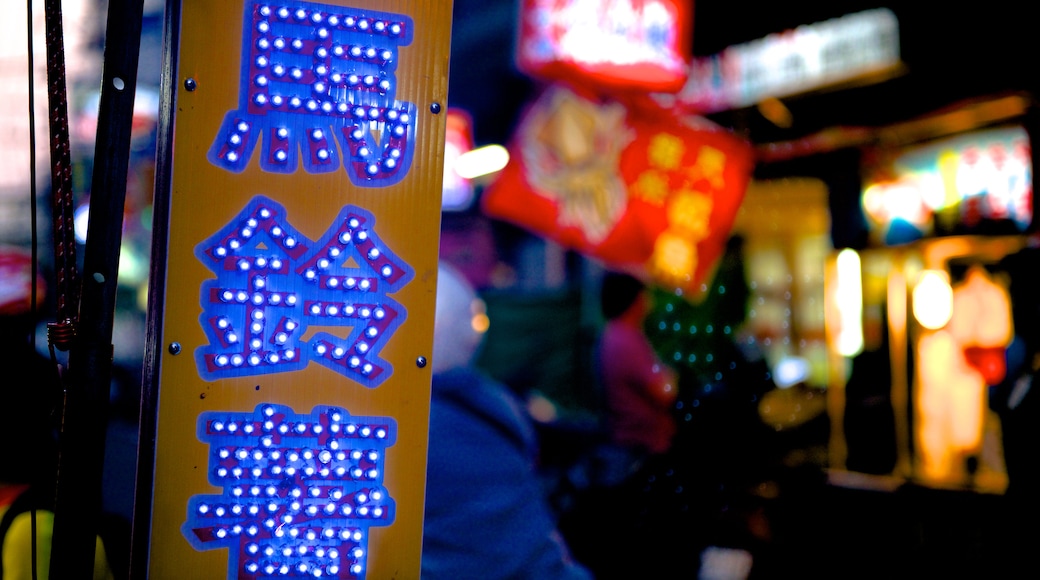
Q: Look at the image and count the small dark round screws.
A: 4